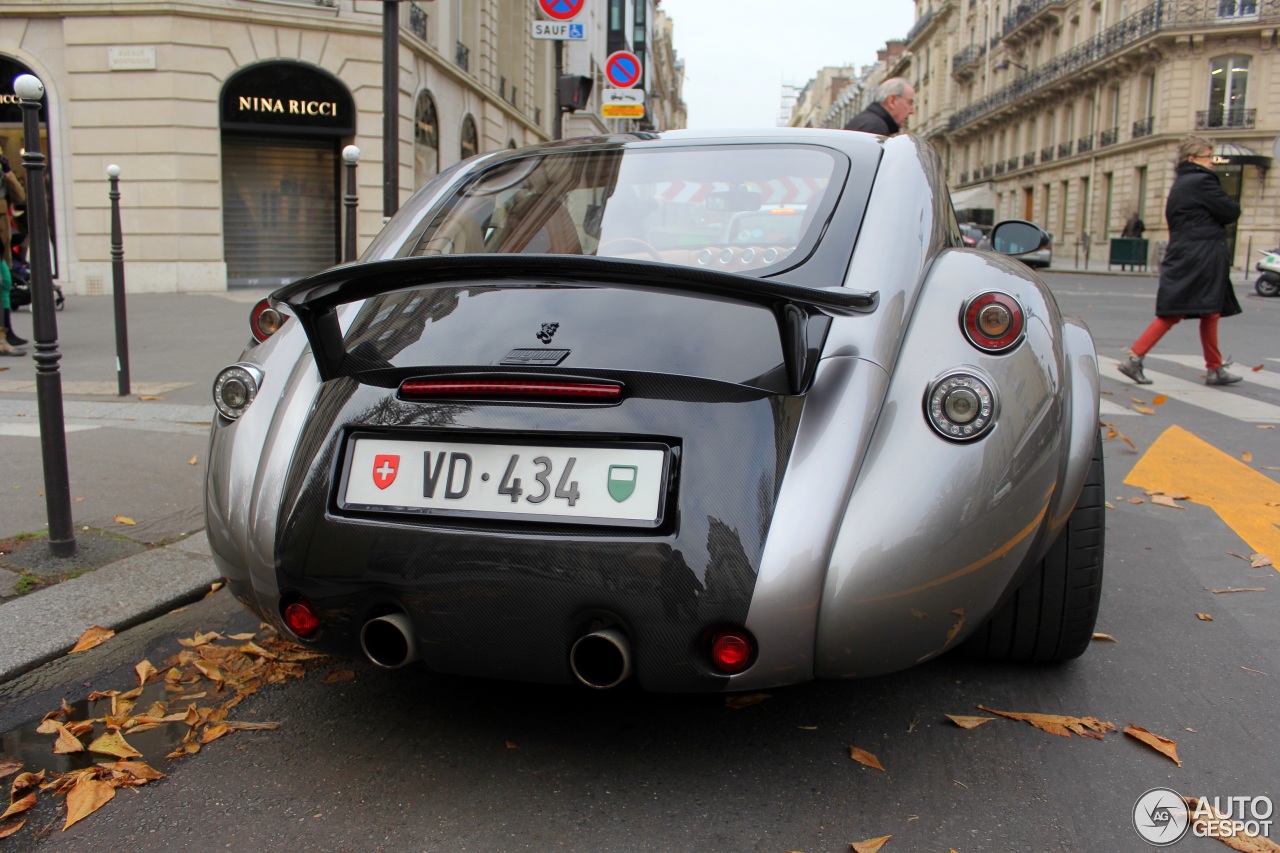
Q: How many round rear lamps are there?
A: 6